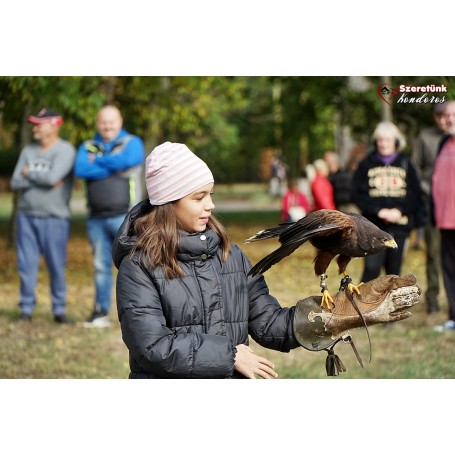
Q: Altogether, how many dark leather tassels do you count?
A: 1